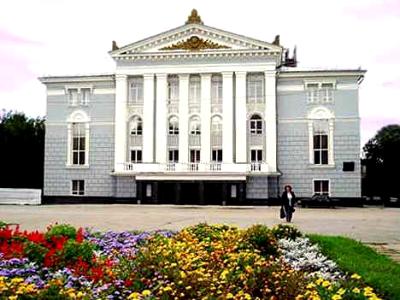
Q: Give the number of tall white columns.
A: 8